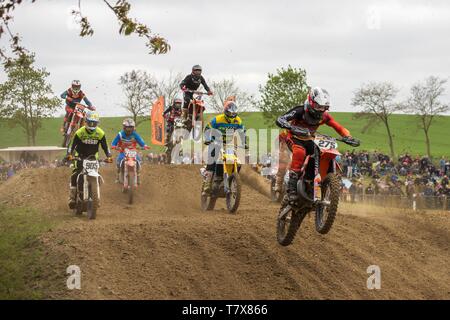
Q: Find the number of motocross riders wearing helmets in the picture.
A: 7